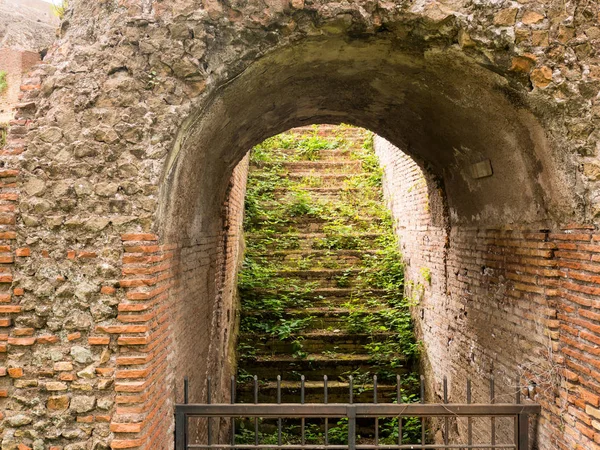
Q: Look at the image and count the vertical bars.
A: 15